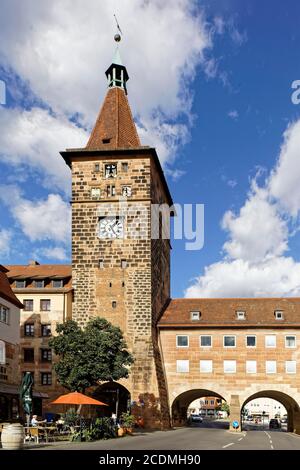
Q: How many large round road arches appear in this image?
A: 2